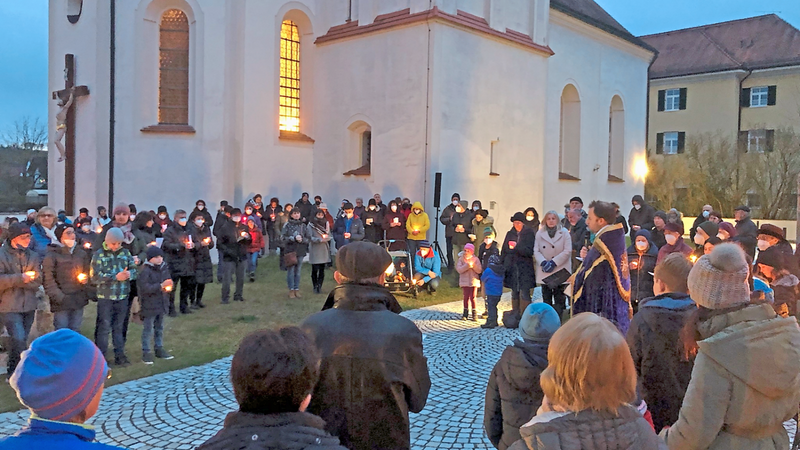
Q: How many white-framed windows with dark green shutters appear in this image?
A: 4